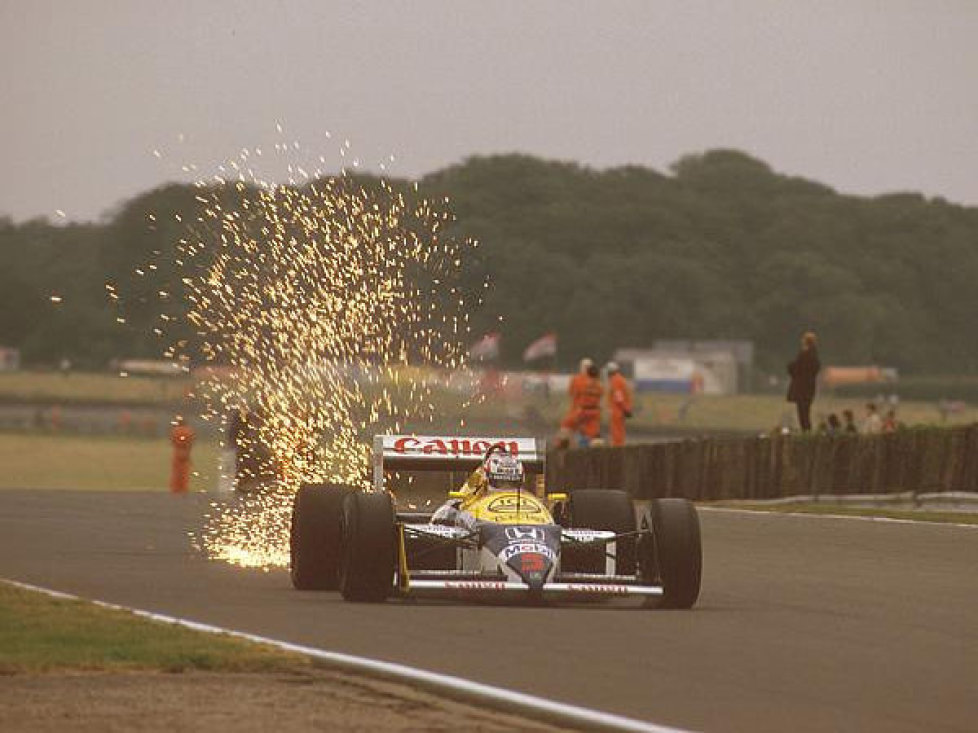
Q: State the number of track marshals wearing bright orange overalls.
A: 4